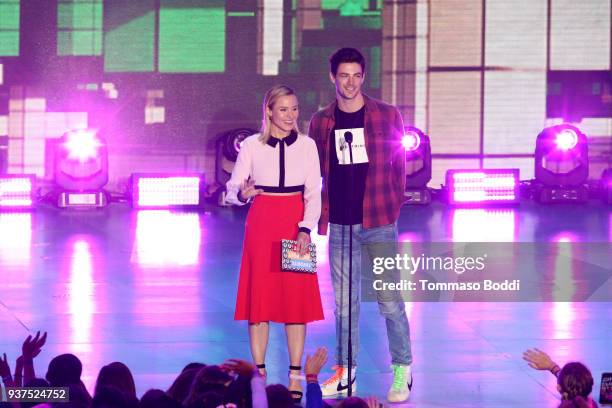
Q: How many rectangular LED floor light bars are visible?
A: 3